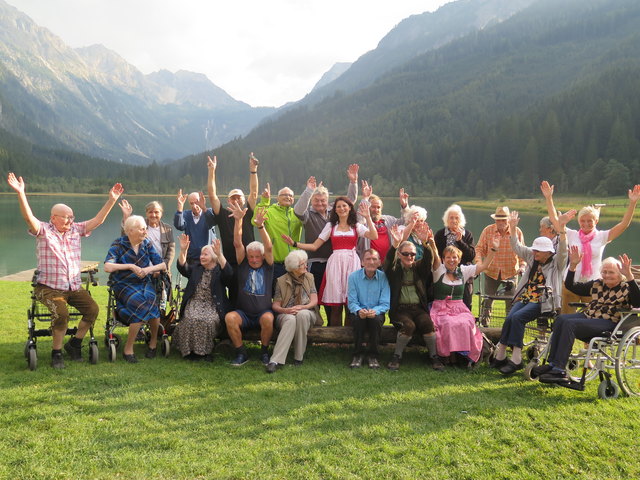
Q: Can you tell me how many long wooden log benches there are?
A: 1